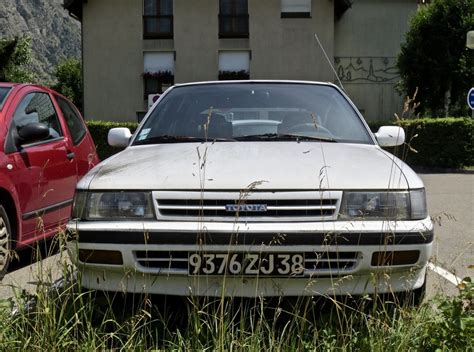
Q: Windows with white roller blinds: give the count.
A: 3